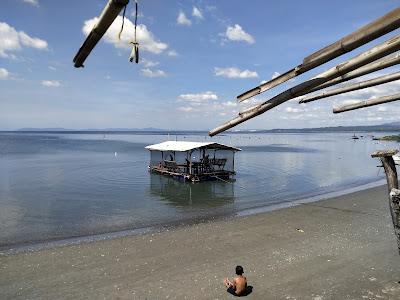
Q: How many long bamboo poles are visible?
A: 6